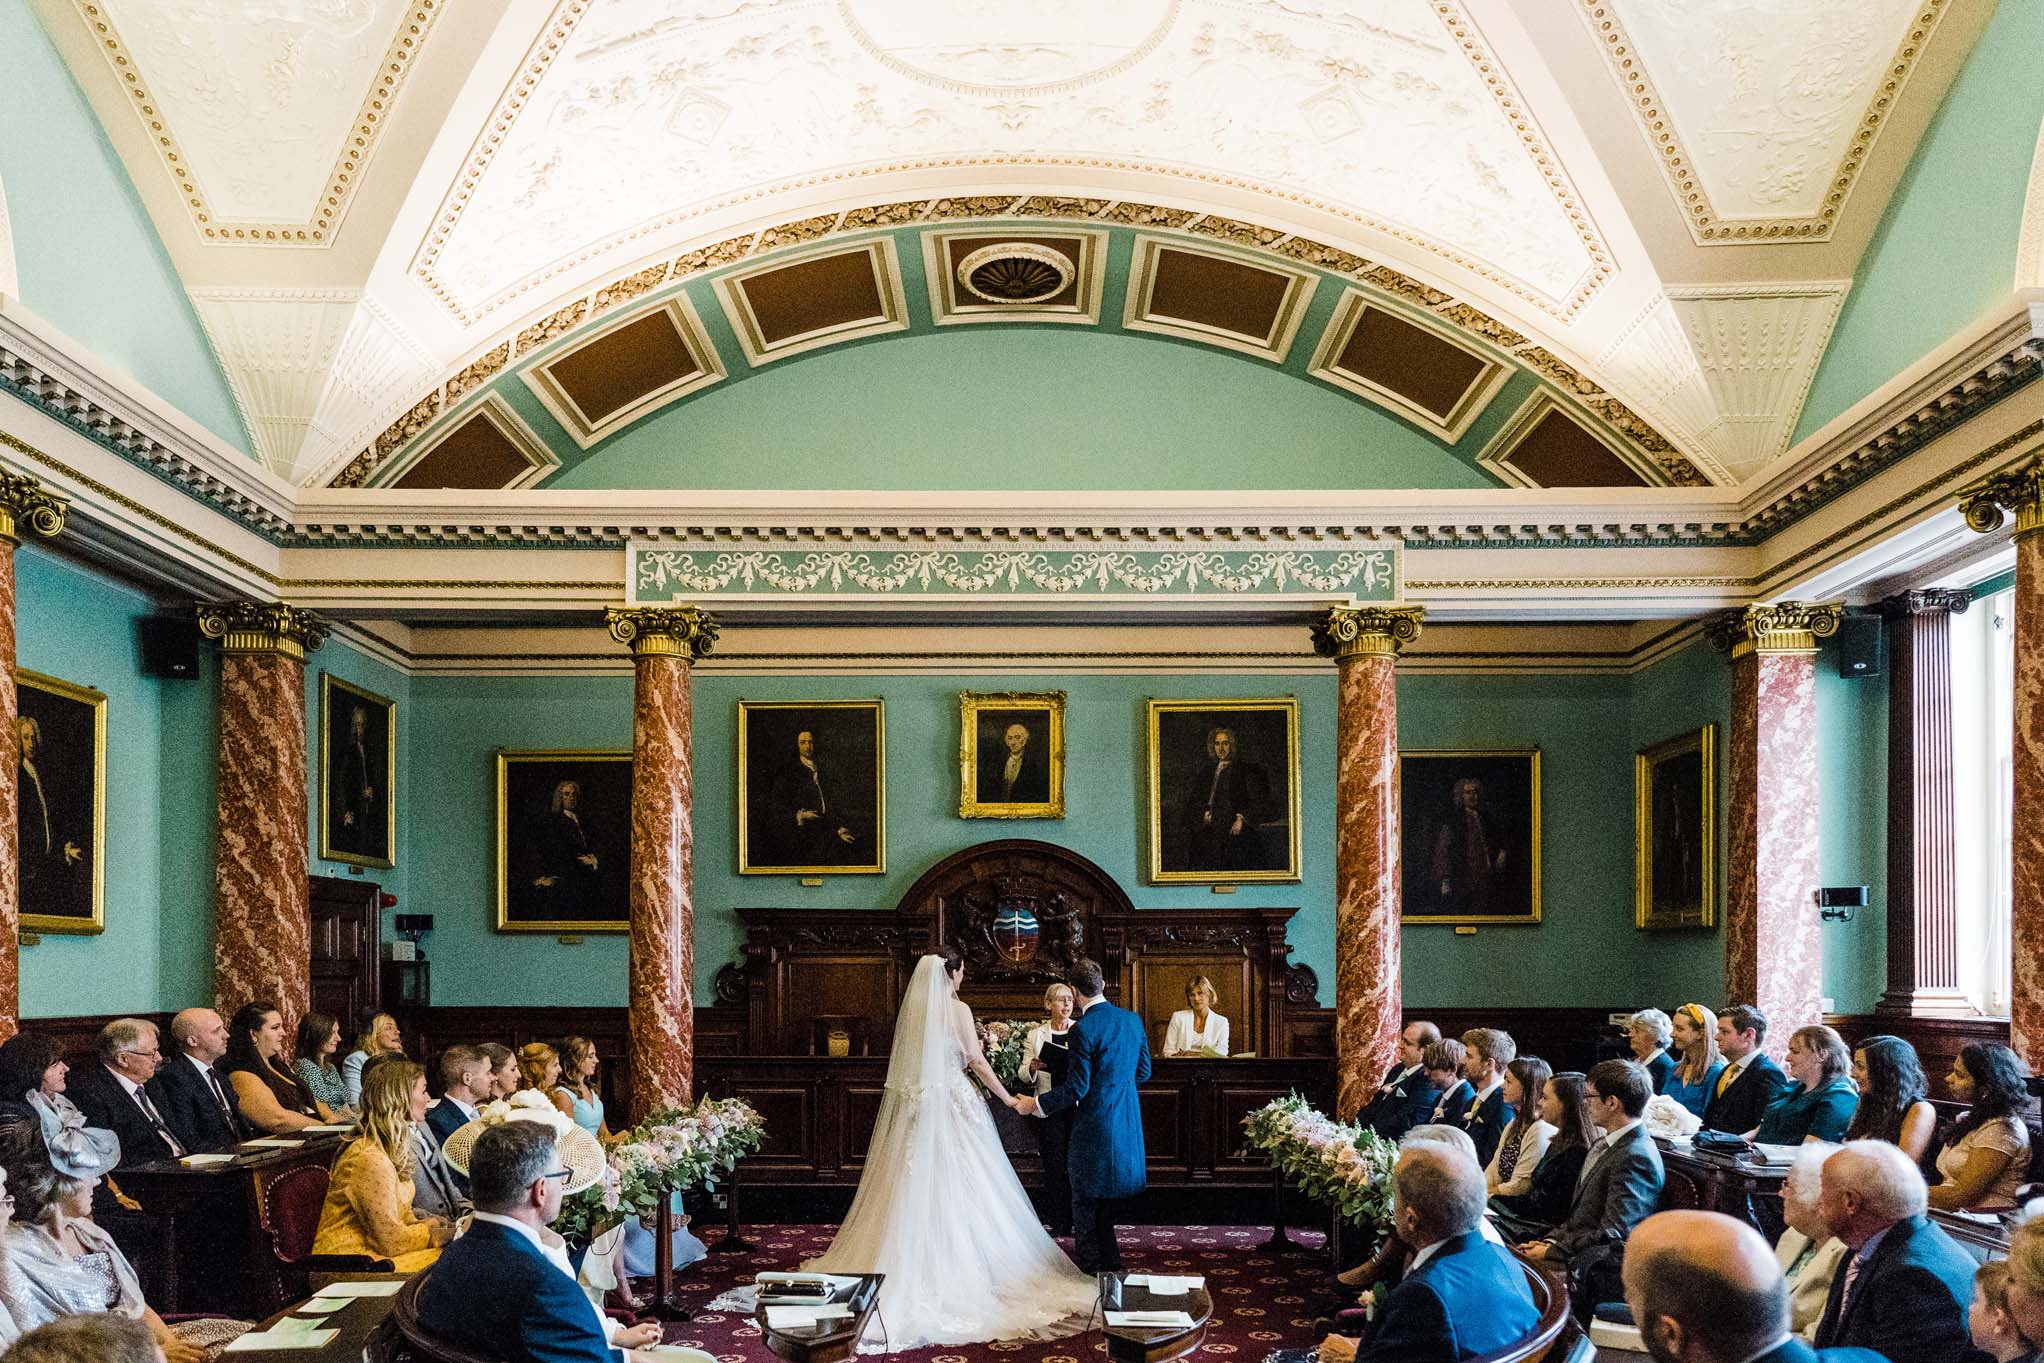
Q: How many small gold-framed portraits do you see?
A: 1